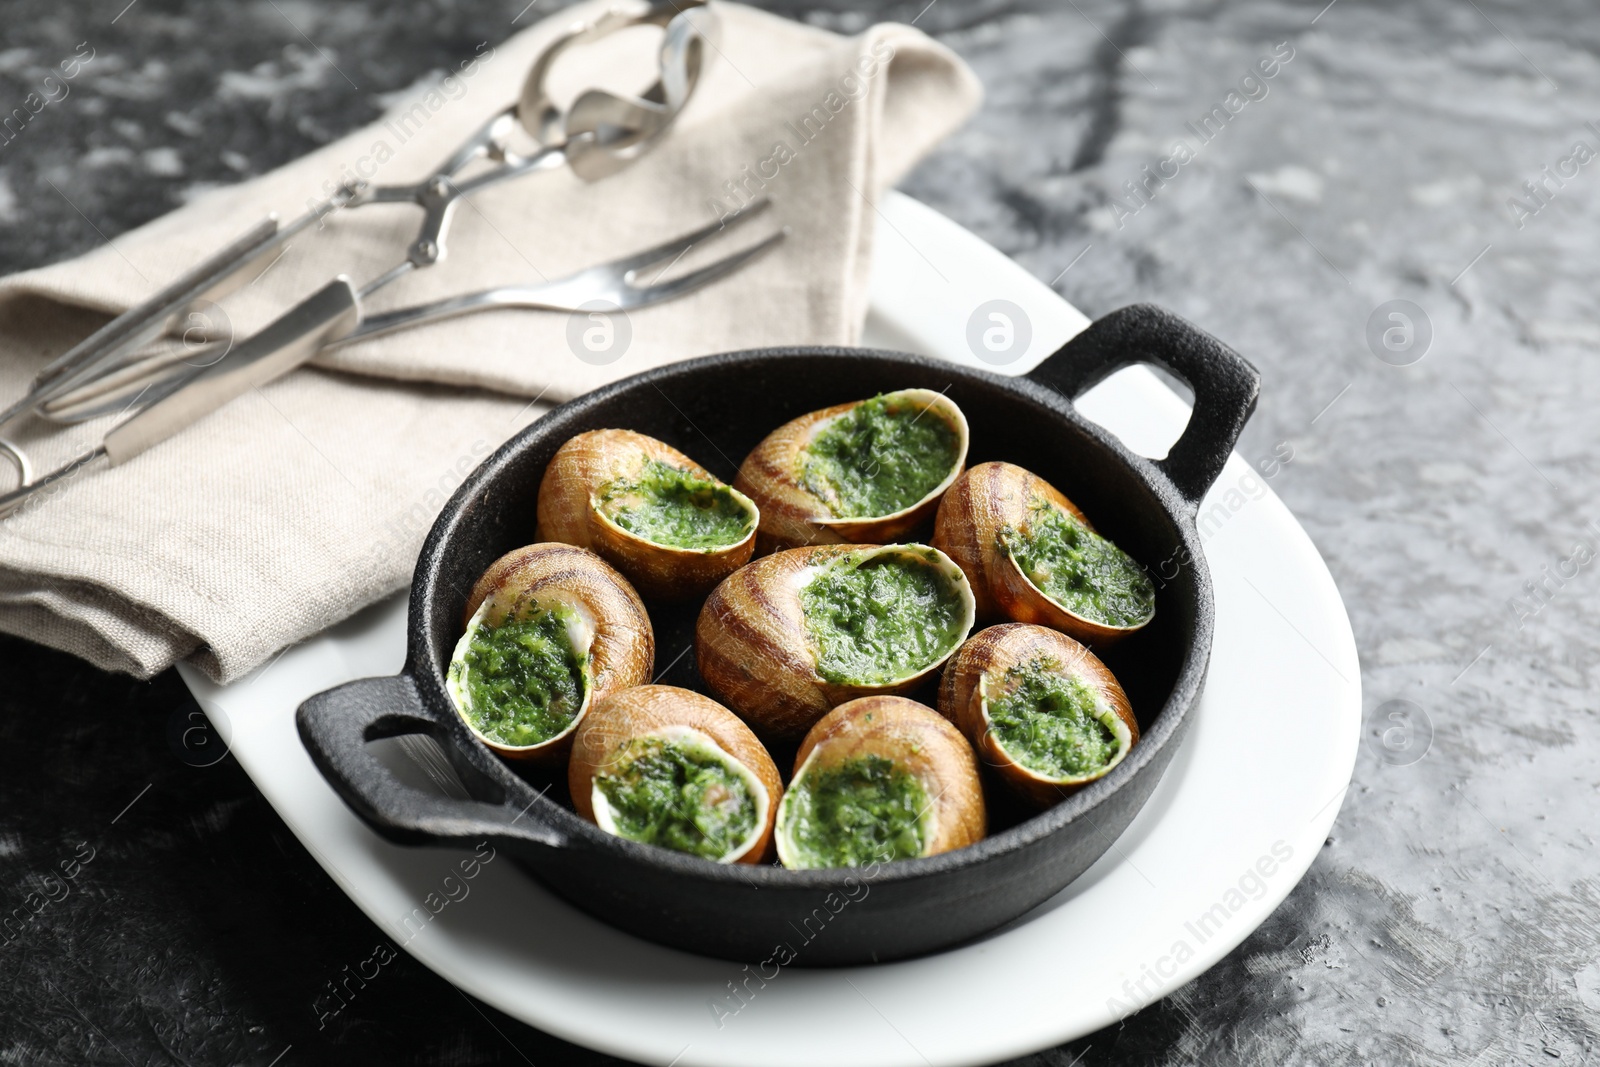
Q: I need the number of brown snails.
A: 8